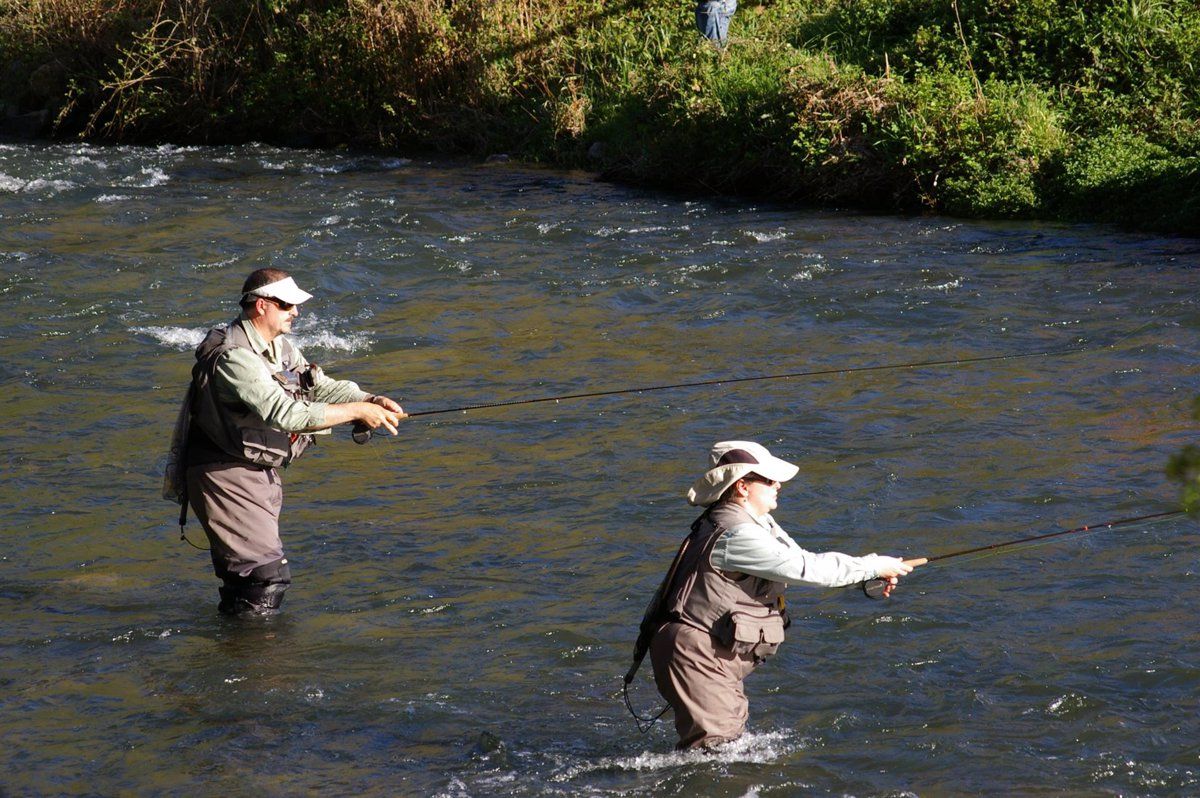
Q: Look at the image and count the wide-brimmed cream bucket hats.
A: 1